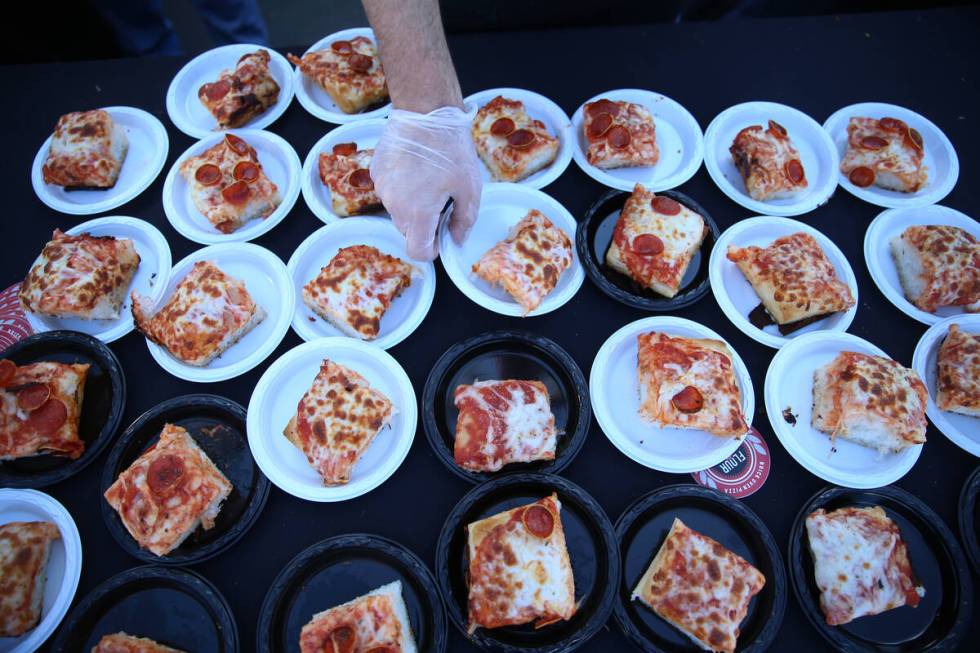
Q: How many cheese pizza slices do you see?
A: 14